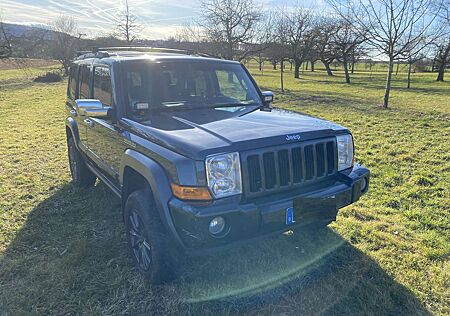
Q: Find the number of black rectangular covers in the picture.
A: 1